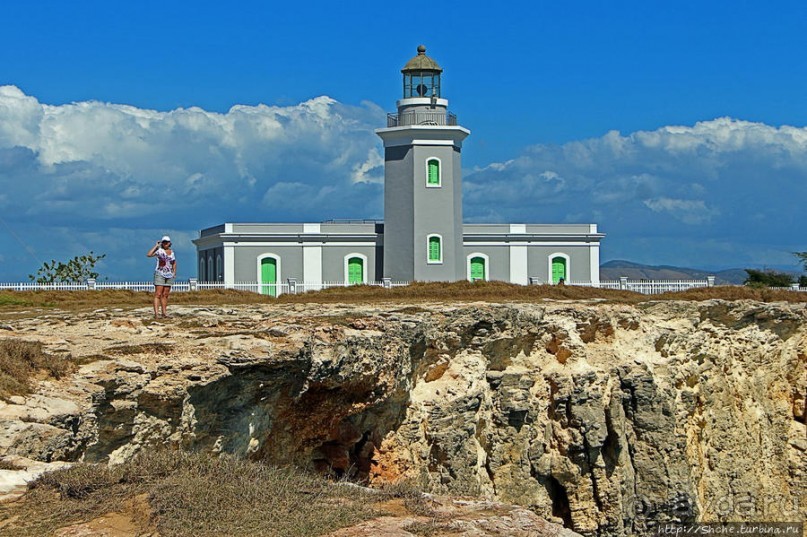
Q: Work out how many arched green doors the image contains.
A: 4